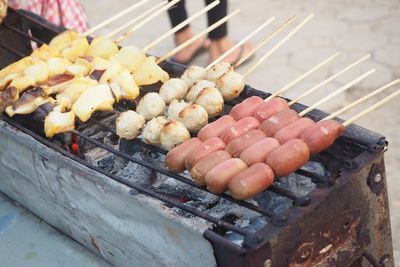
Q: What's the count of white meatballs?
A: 12